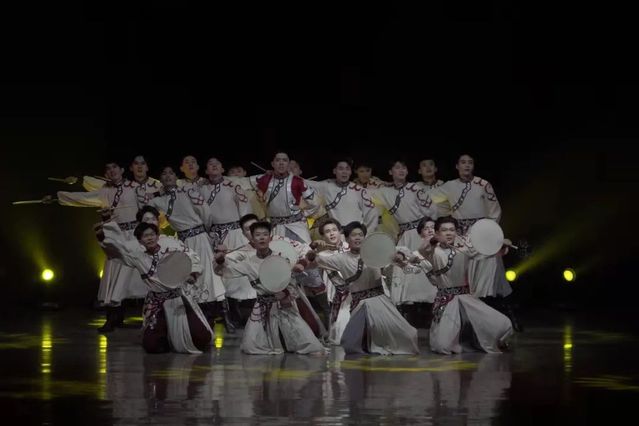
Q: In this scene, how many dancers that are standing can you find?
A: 13